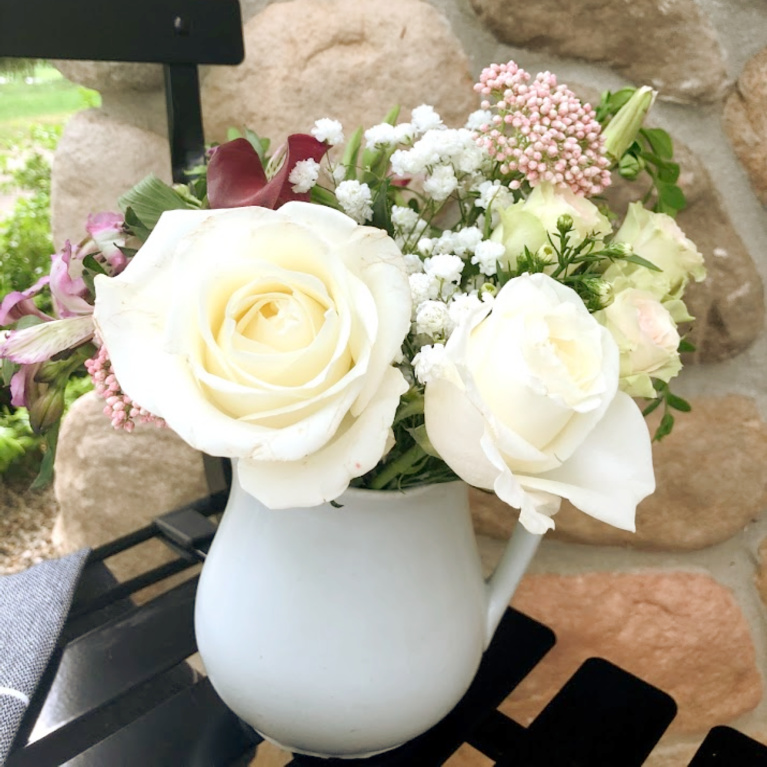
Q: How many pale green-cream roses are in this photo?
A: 3